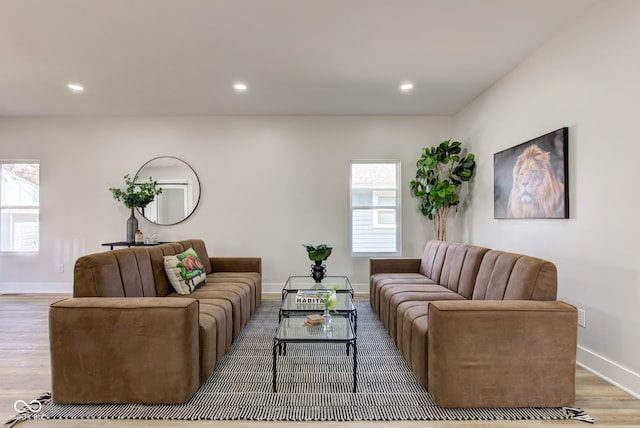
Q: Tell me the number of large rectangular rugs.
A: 1